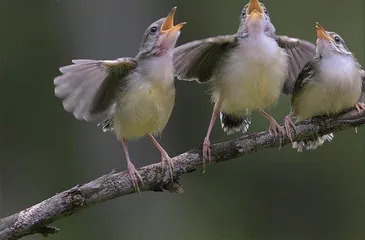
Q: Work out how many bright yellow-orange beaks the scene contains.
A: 3